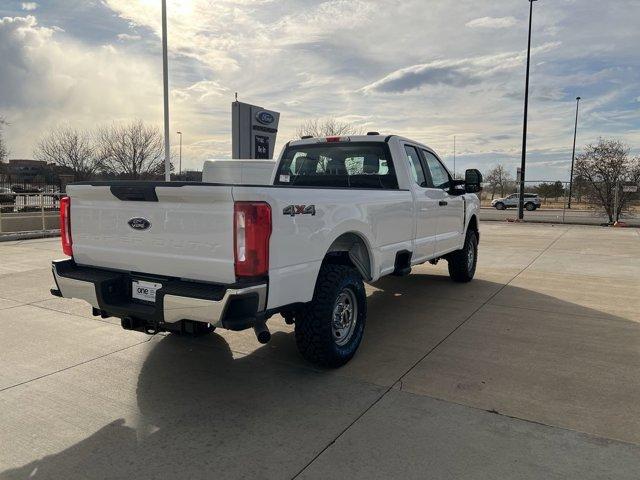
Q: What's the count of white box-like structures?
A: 1